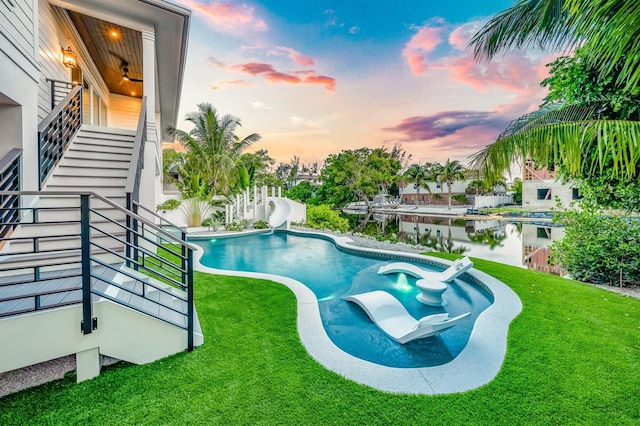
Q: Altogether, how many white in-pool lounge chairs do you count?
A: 2